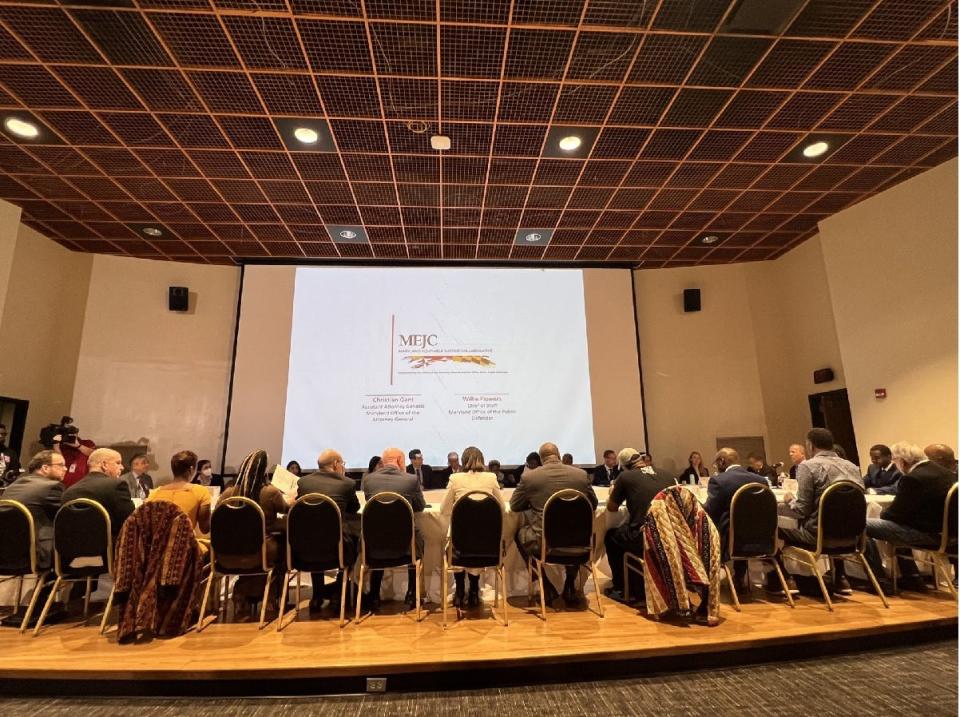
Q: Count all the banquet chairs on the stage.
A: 12